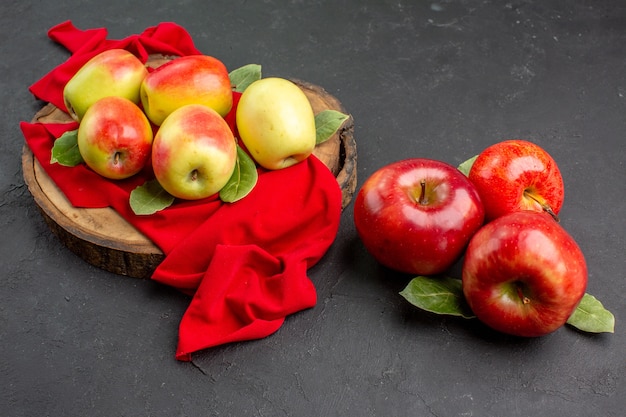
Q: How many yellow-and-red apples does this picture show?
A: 4